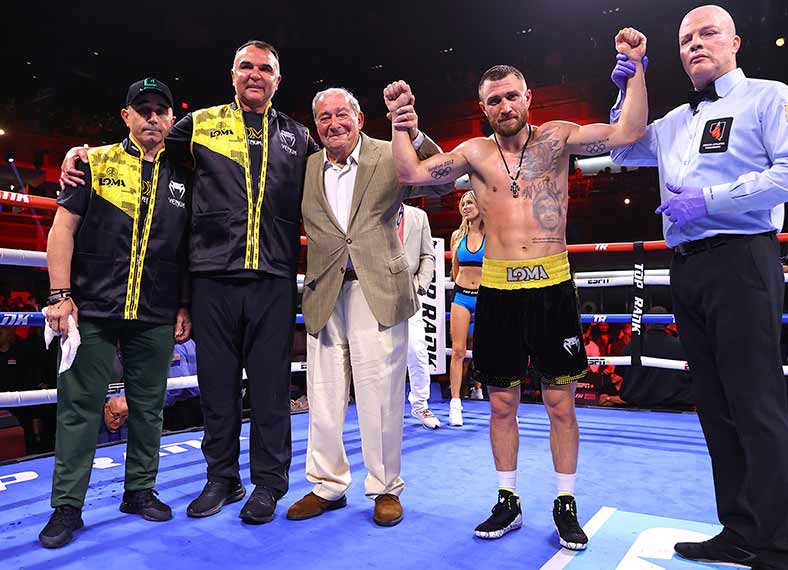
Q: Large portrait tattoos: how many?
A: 1